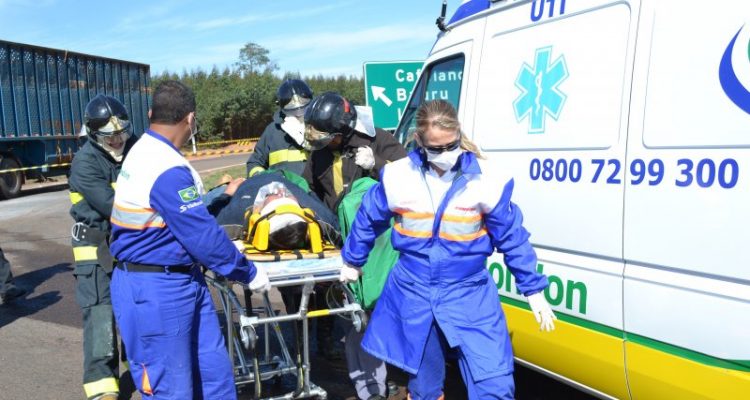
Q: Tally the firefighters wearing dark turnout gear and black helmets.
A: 3